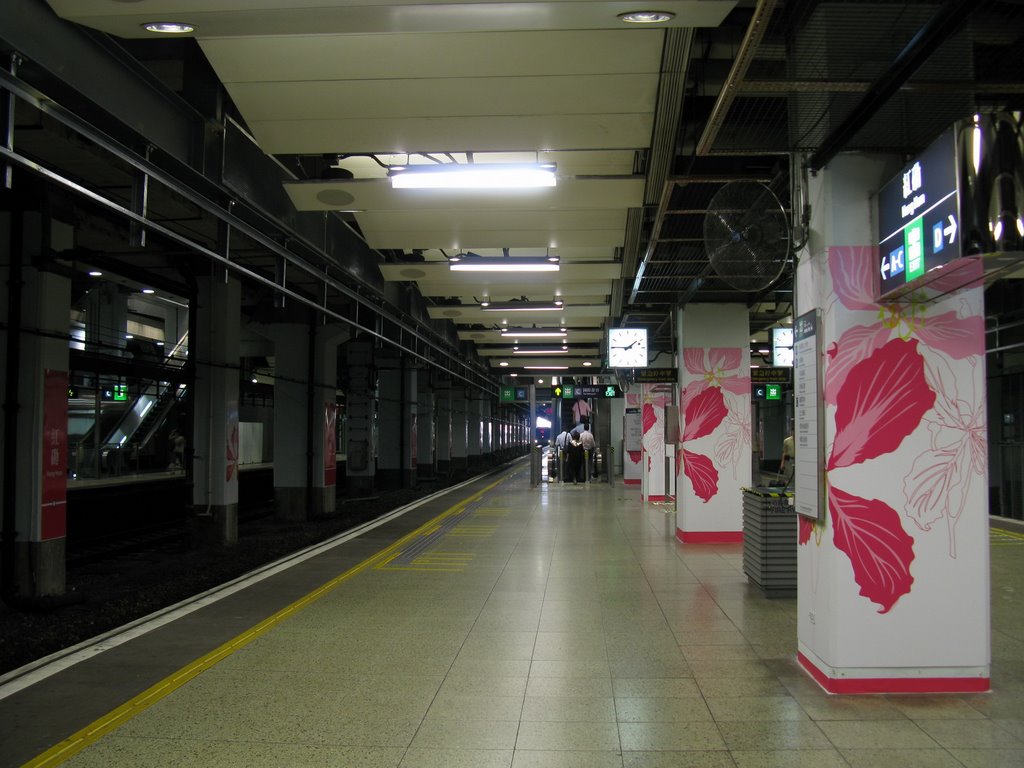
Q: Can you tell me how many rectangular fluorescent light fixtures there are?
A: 6